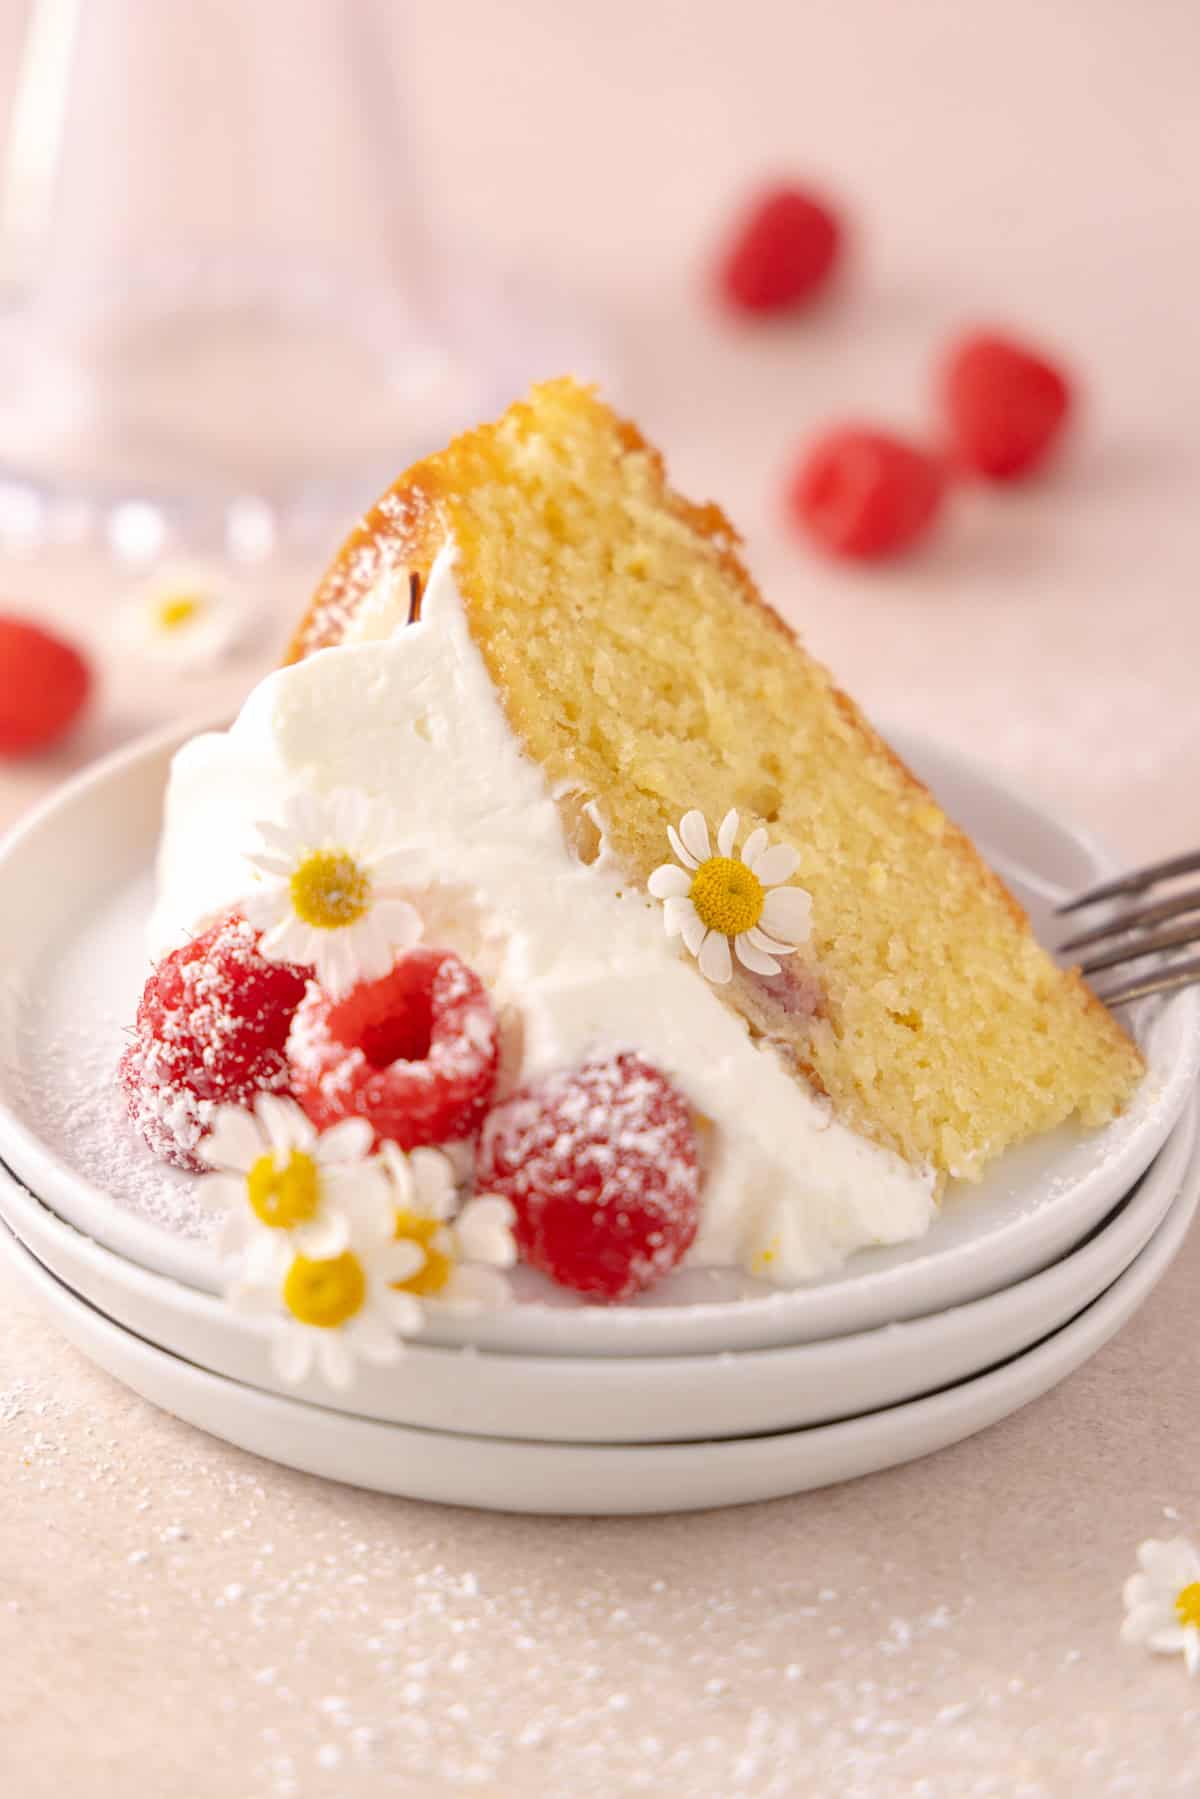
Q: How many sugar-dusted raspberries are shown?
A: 3